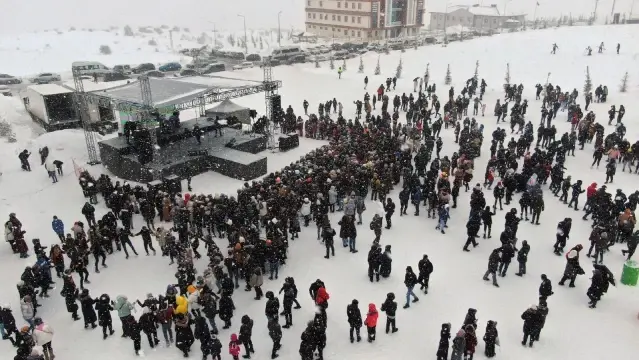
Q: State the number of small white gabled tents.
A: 1